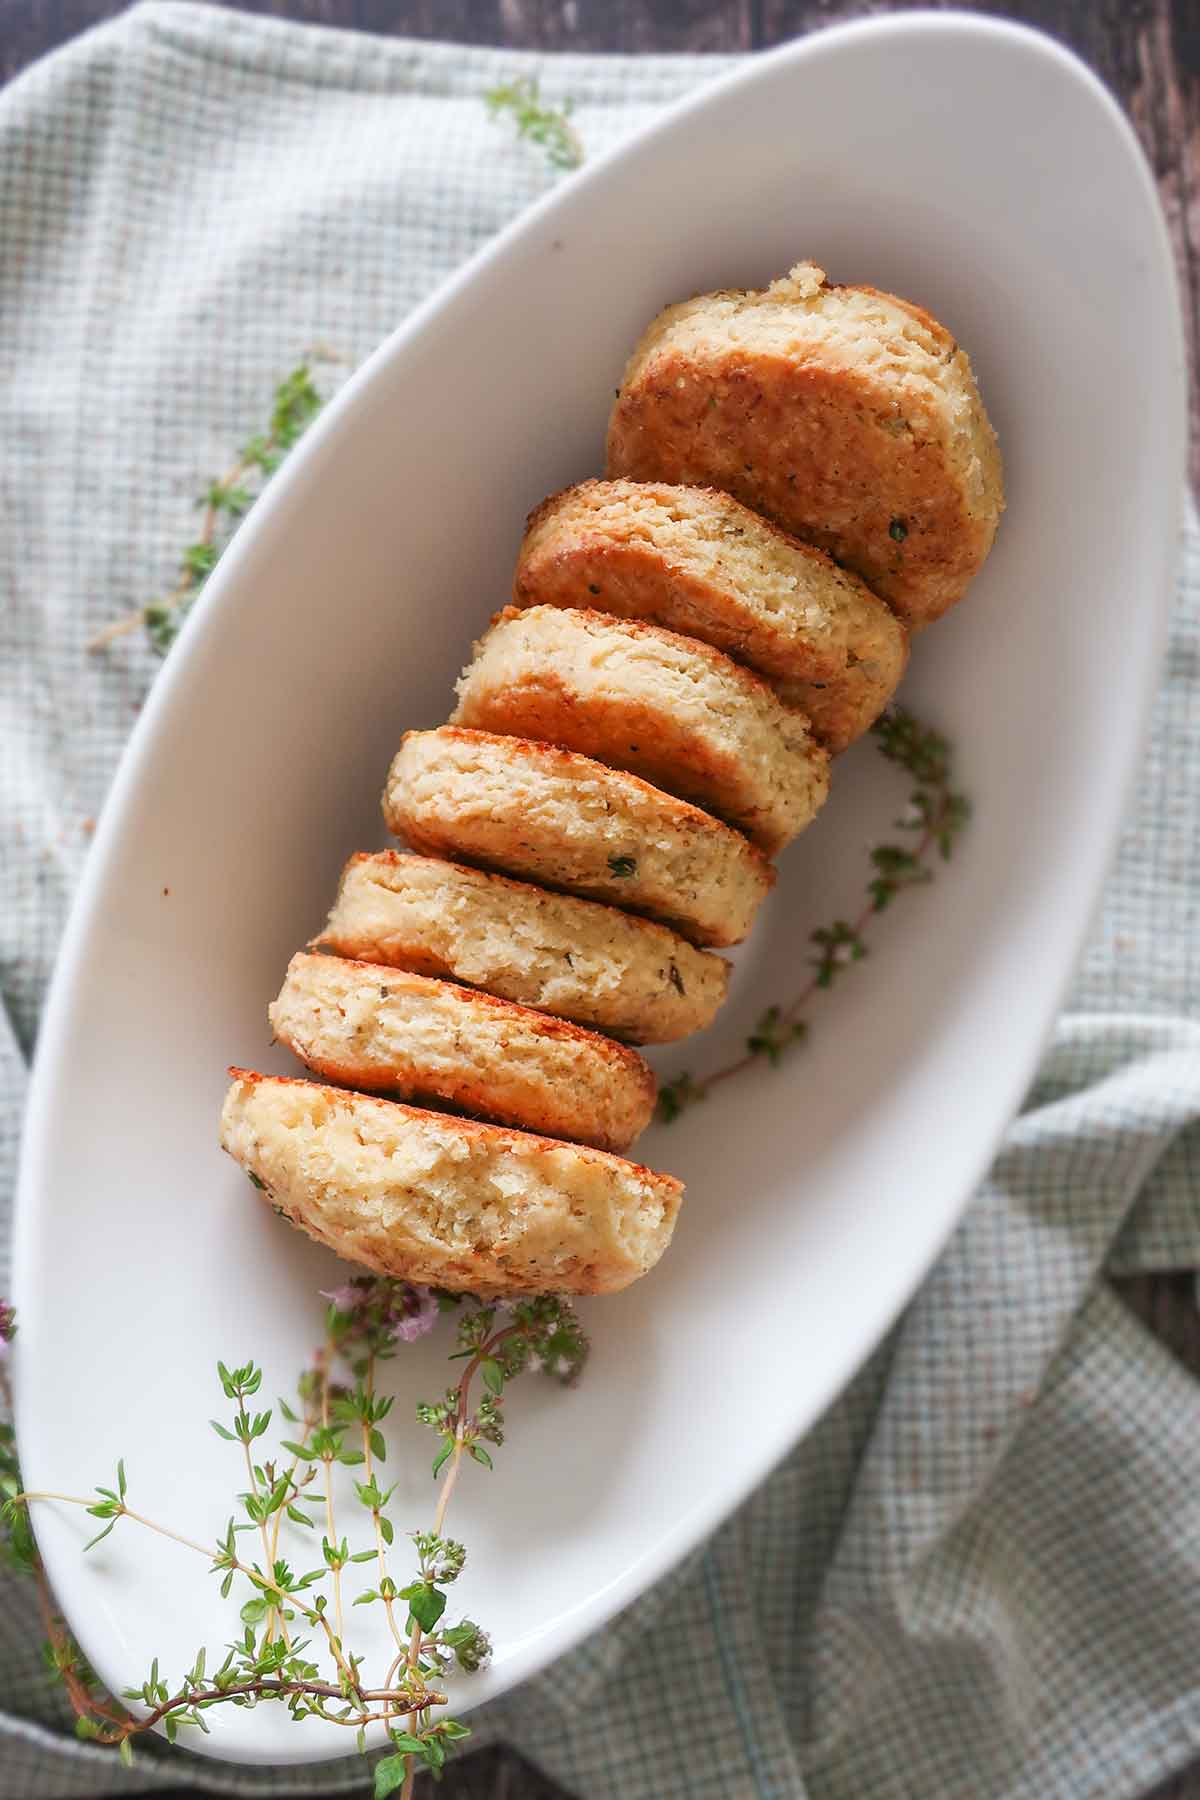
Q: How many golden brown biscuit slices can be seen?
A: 7